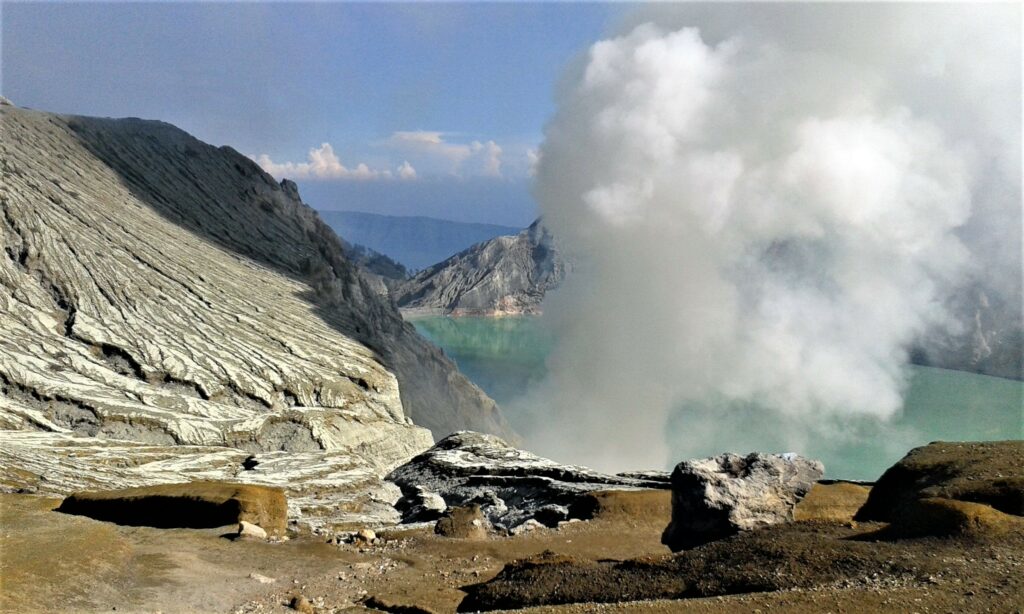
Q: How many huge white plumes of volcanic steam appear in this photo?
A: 1